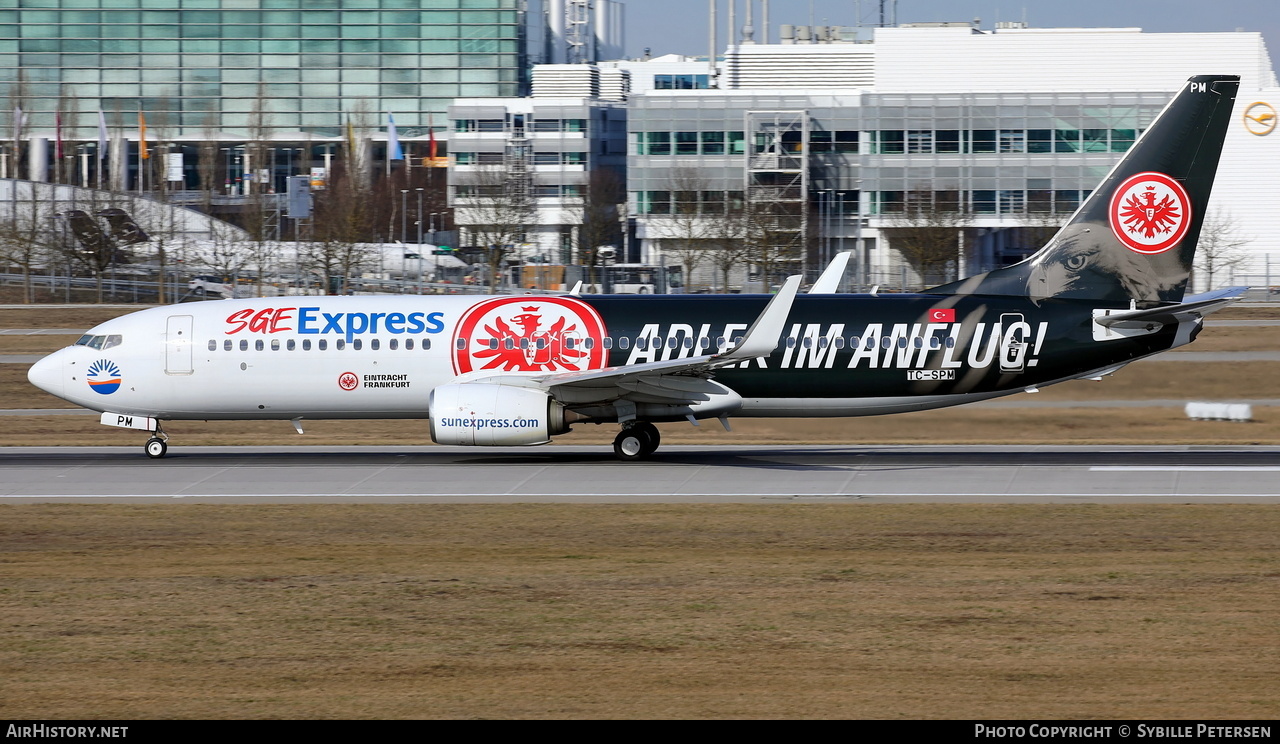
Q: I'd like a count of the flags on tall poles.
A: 7